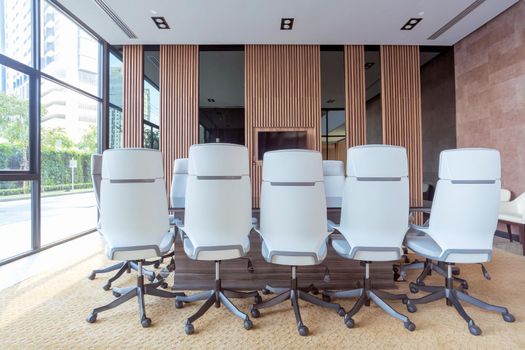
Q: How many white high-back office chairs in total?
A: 8